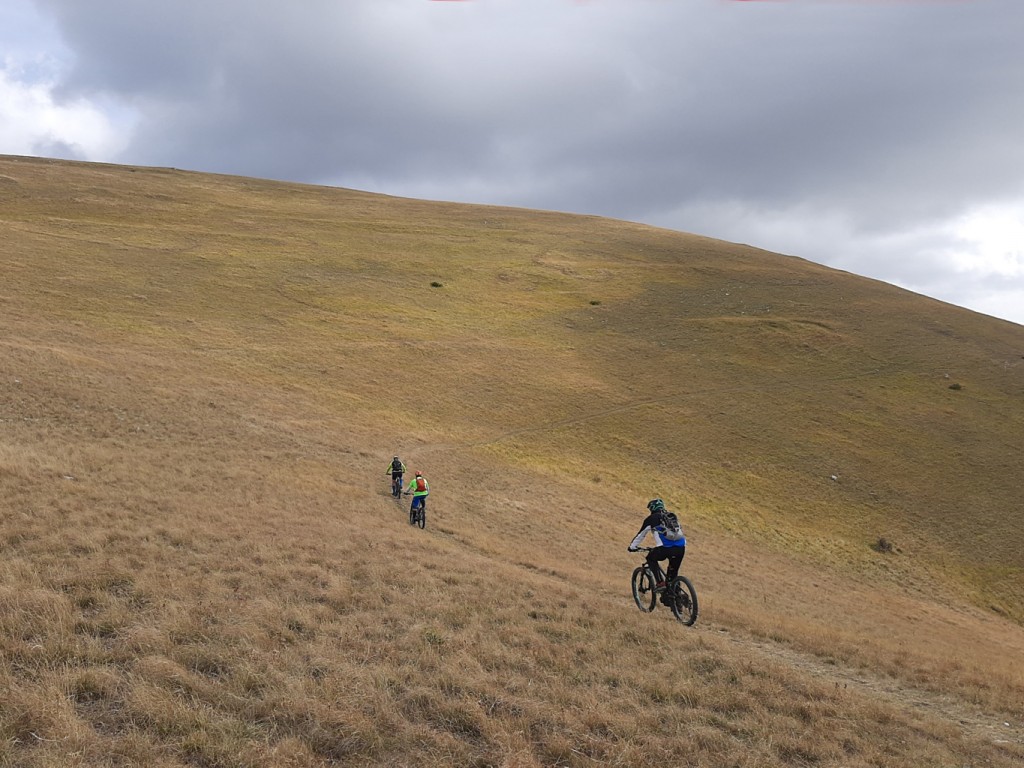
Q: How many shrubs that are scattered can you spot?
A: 4